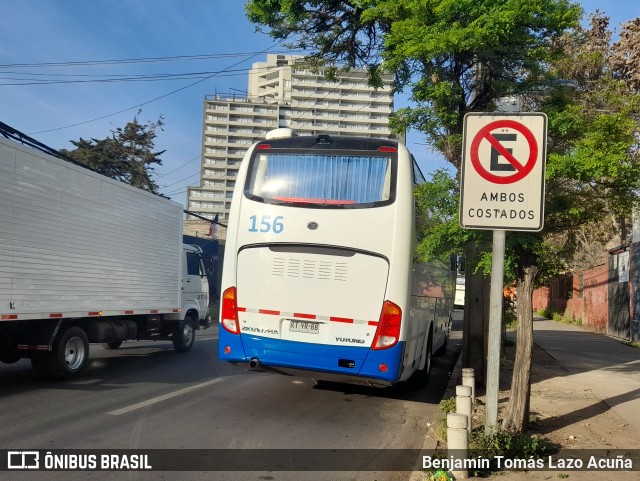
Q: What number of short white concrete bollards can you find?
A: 3